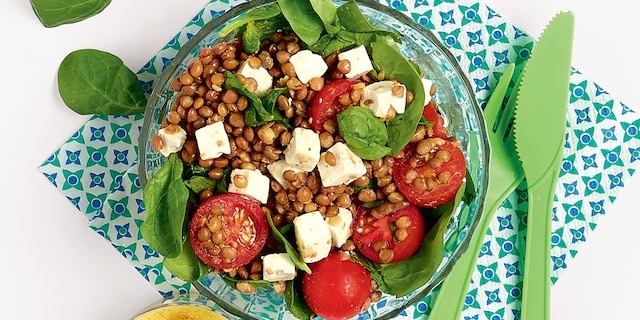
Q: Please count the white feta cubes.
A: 14